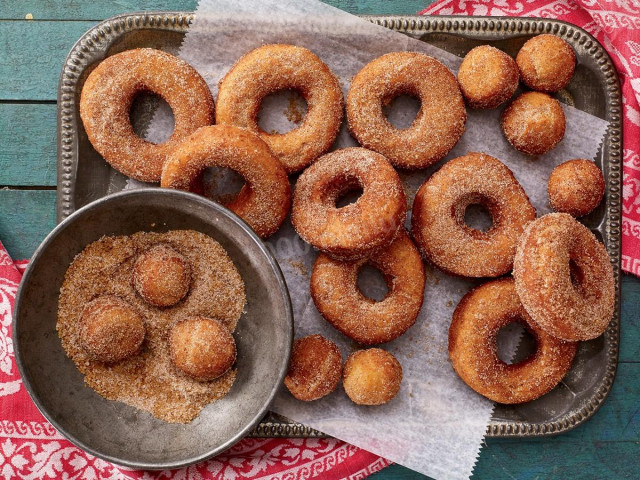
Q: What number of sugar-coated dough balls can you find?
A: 9